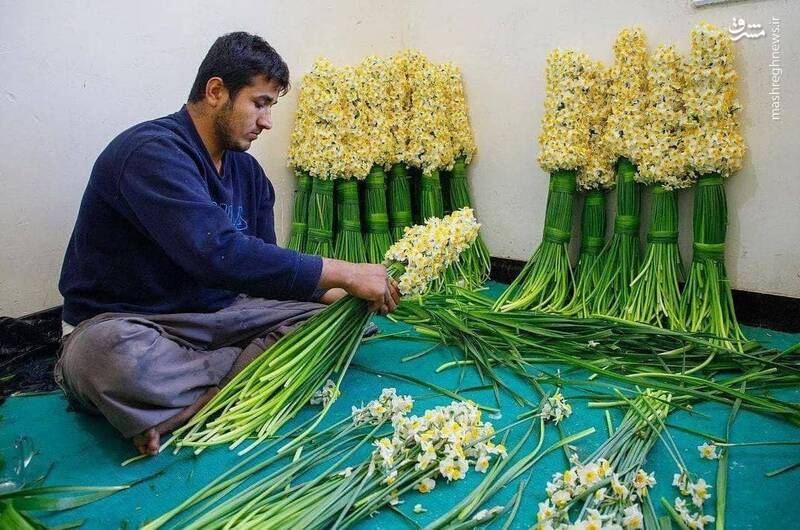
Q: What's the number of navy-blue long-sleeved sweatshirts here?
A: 1